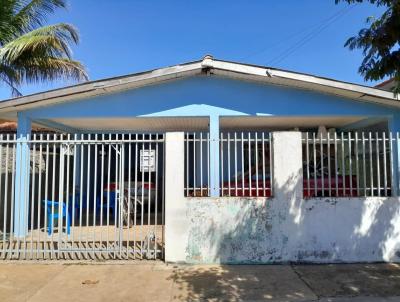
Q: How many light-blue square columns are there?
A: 3